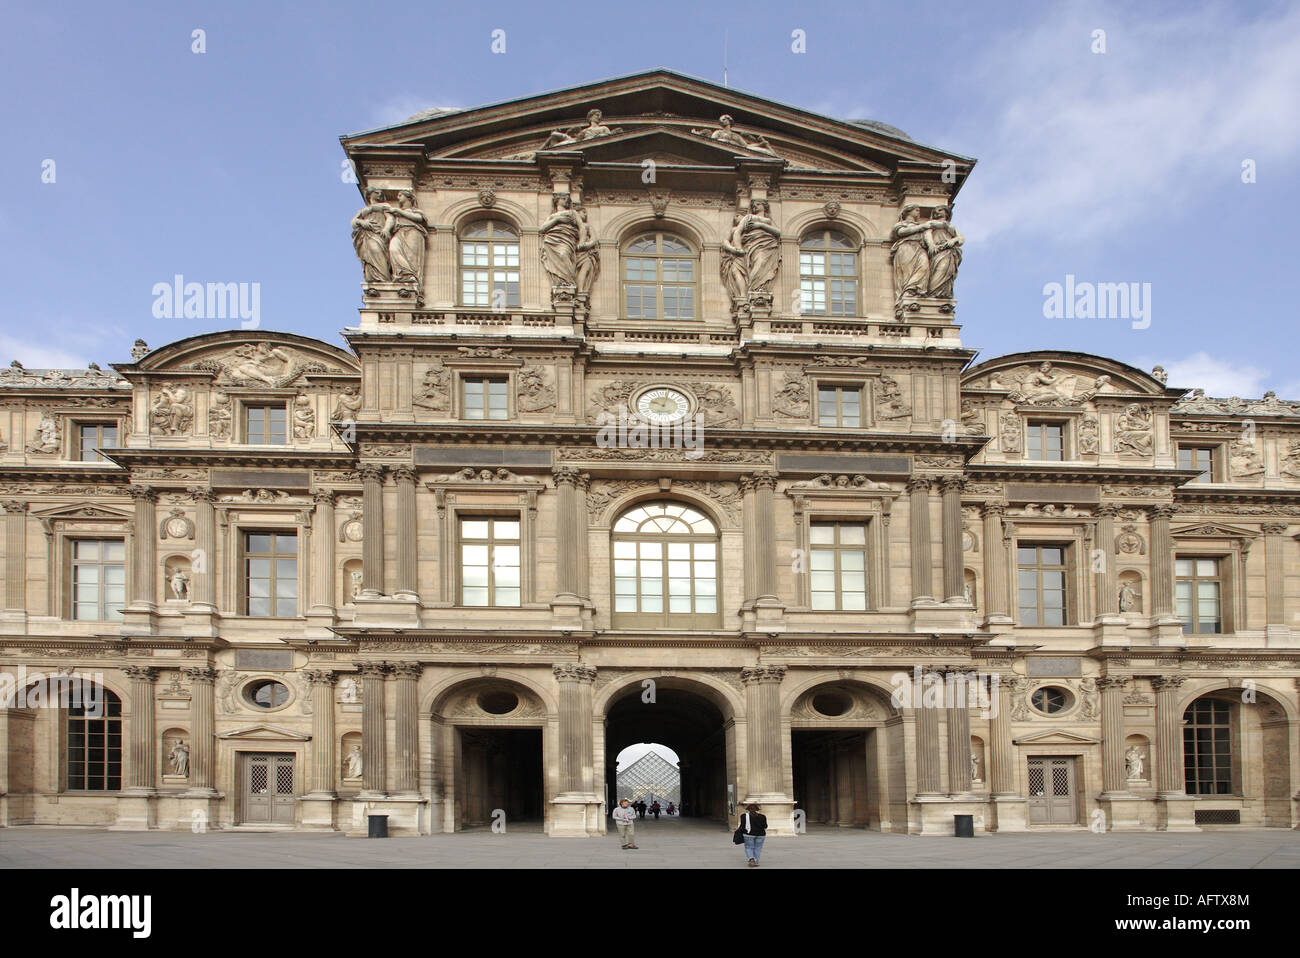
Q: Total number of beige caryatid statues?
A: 8